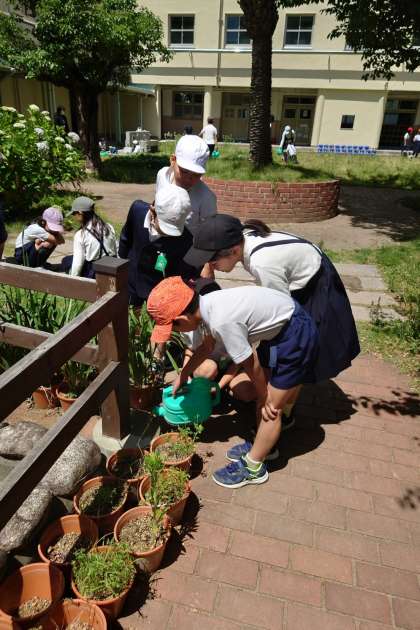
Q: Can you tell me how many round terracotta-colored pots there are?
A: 13